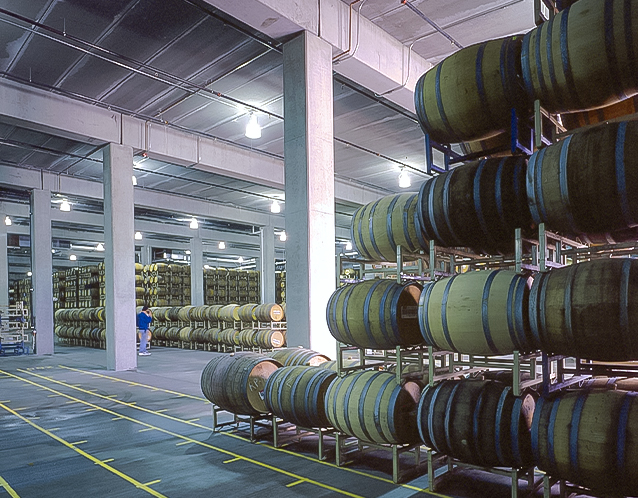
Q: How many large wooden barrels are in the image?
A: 13